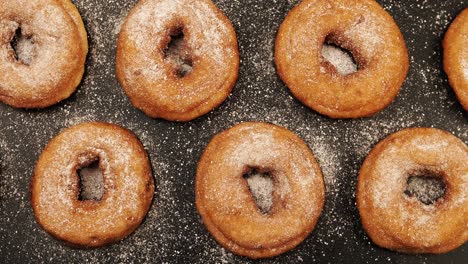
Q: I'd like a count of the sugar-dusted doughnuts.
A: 7